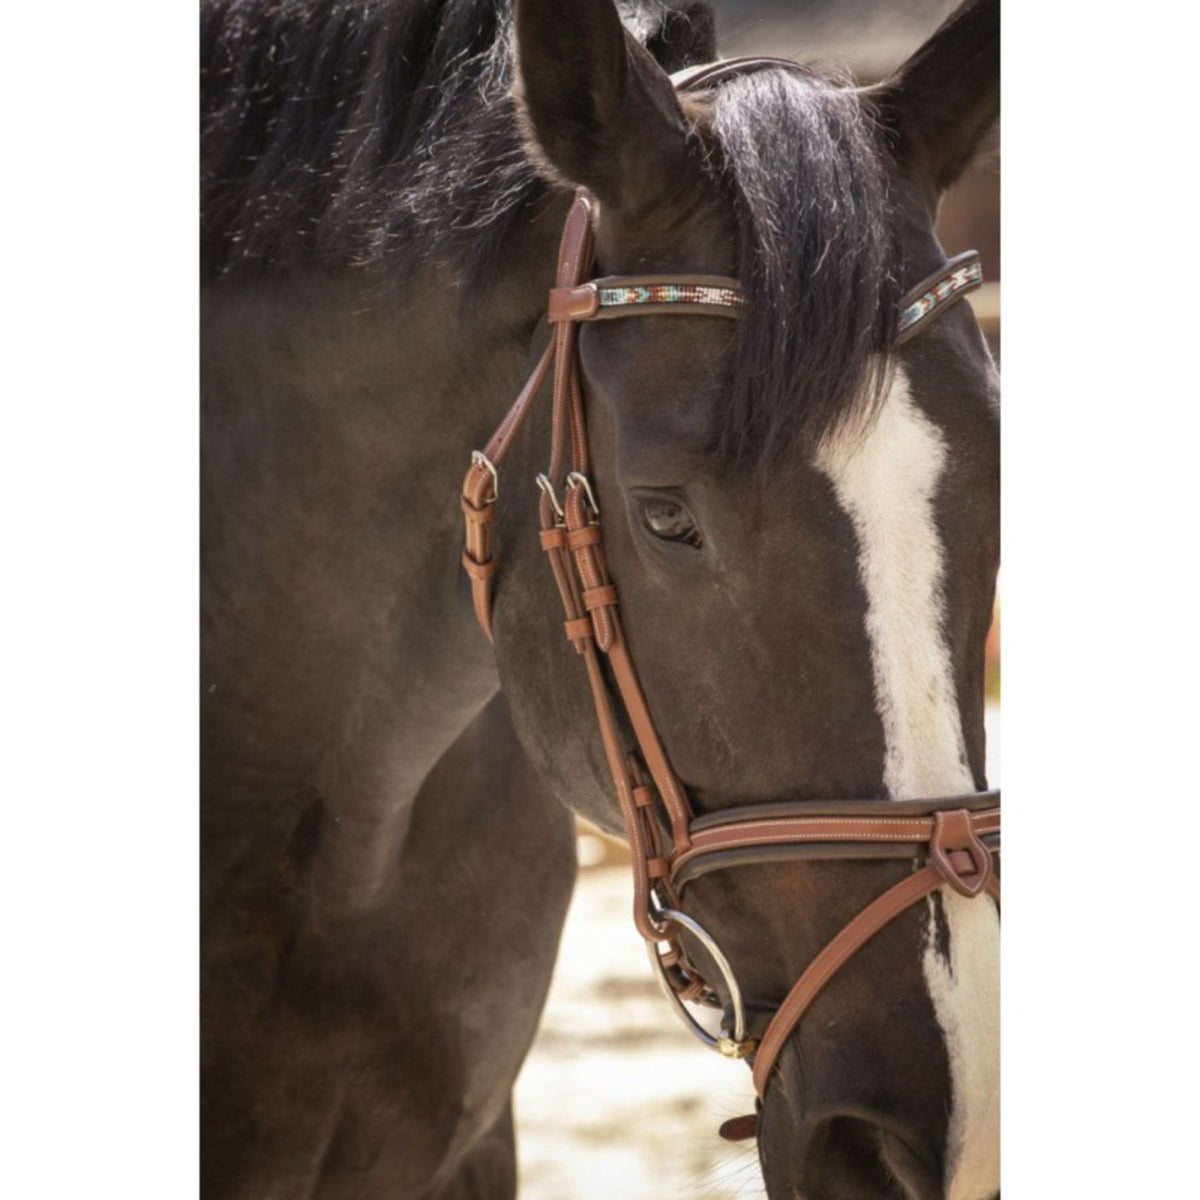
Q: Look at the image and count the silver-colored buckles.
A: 3